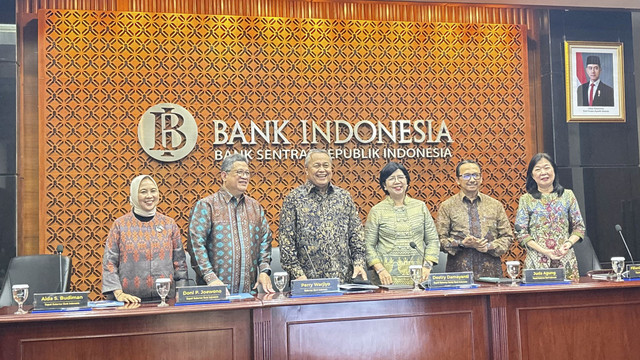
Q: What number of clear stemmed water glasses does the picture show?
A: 6